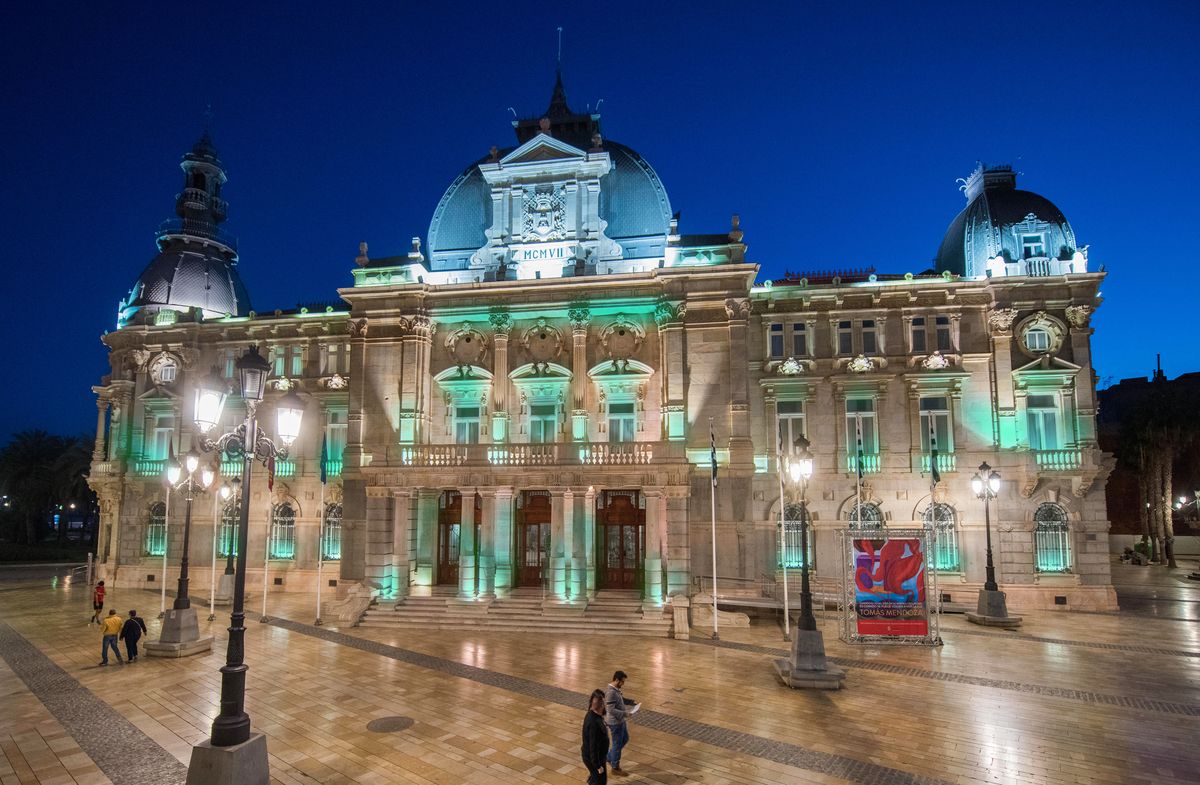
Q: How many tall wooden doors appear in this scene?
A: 3